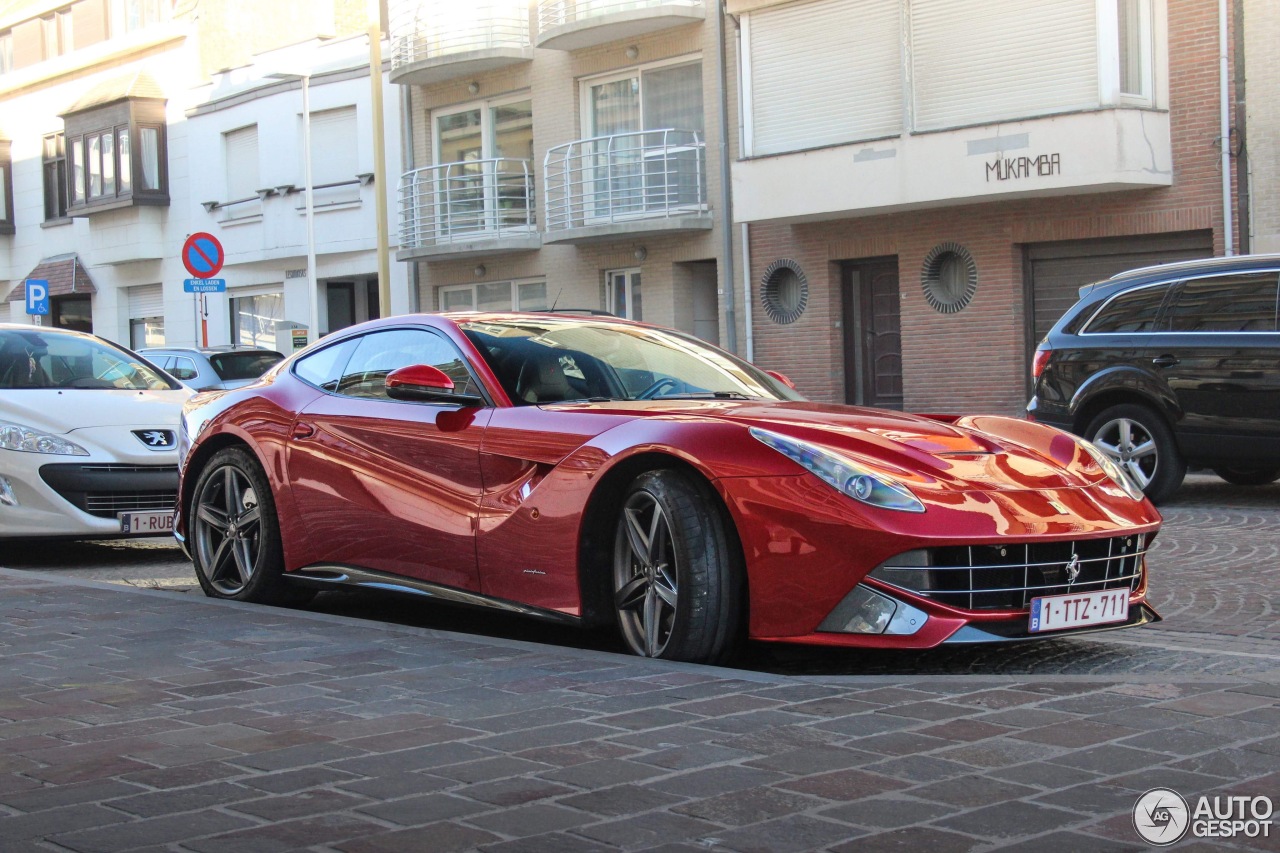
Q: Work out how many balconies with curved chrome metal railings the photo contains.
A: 4